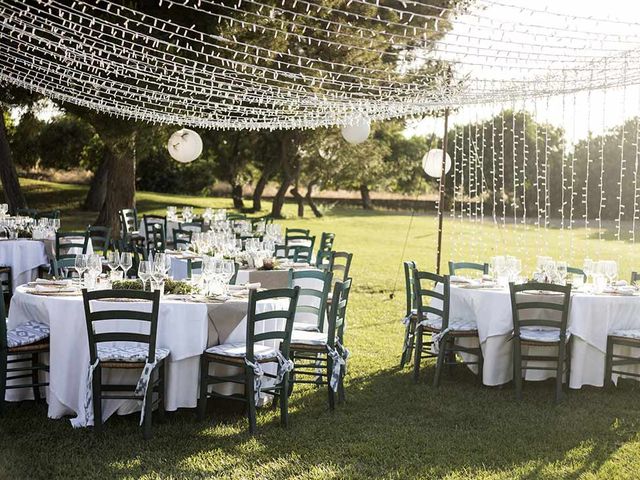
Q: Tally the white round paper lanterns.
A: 3